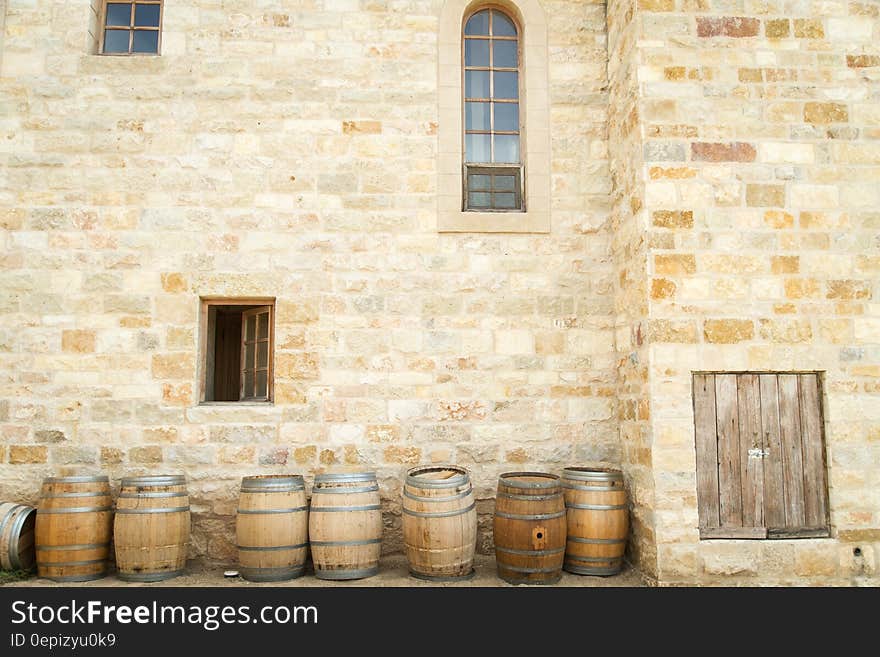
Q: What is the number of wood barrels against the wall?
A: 8